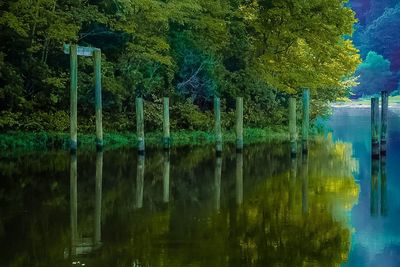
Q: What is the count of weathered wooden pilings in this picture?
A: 10